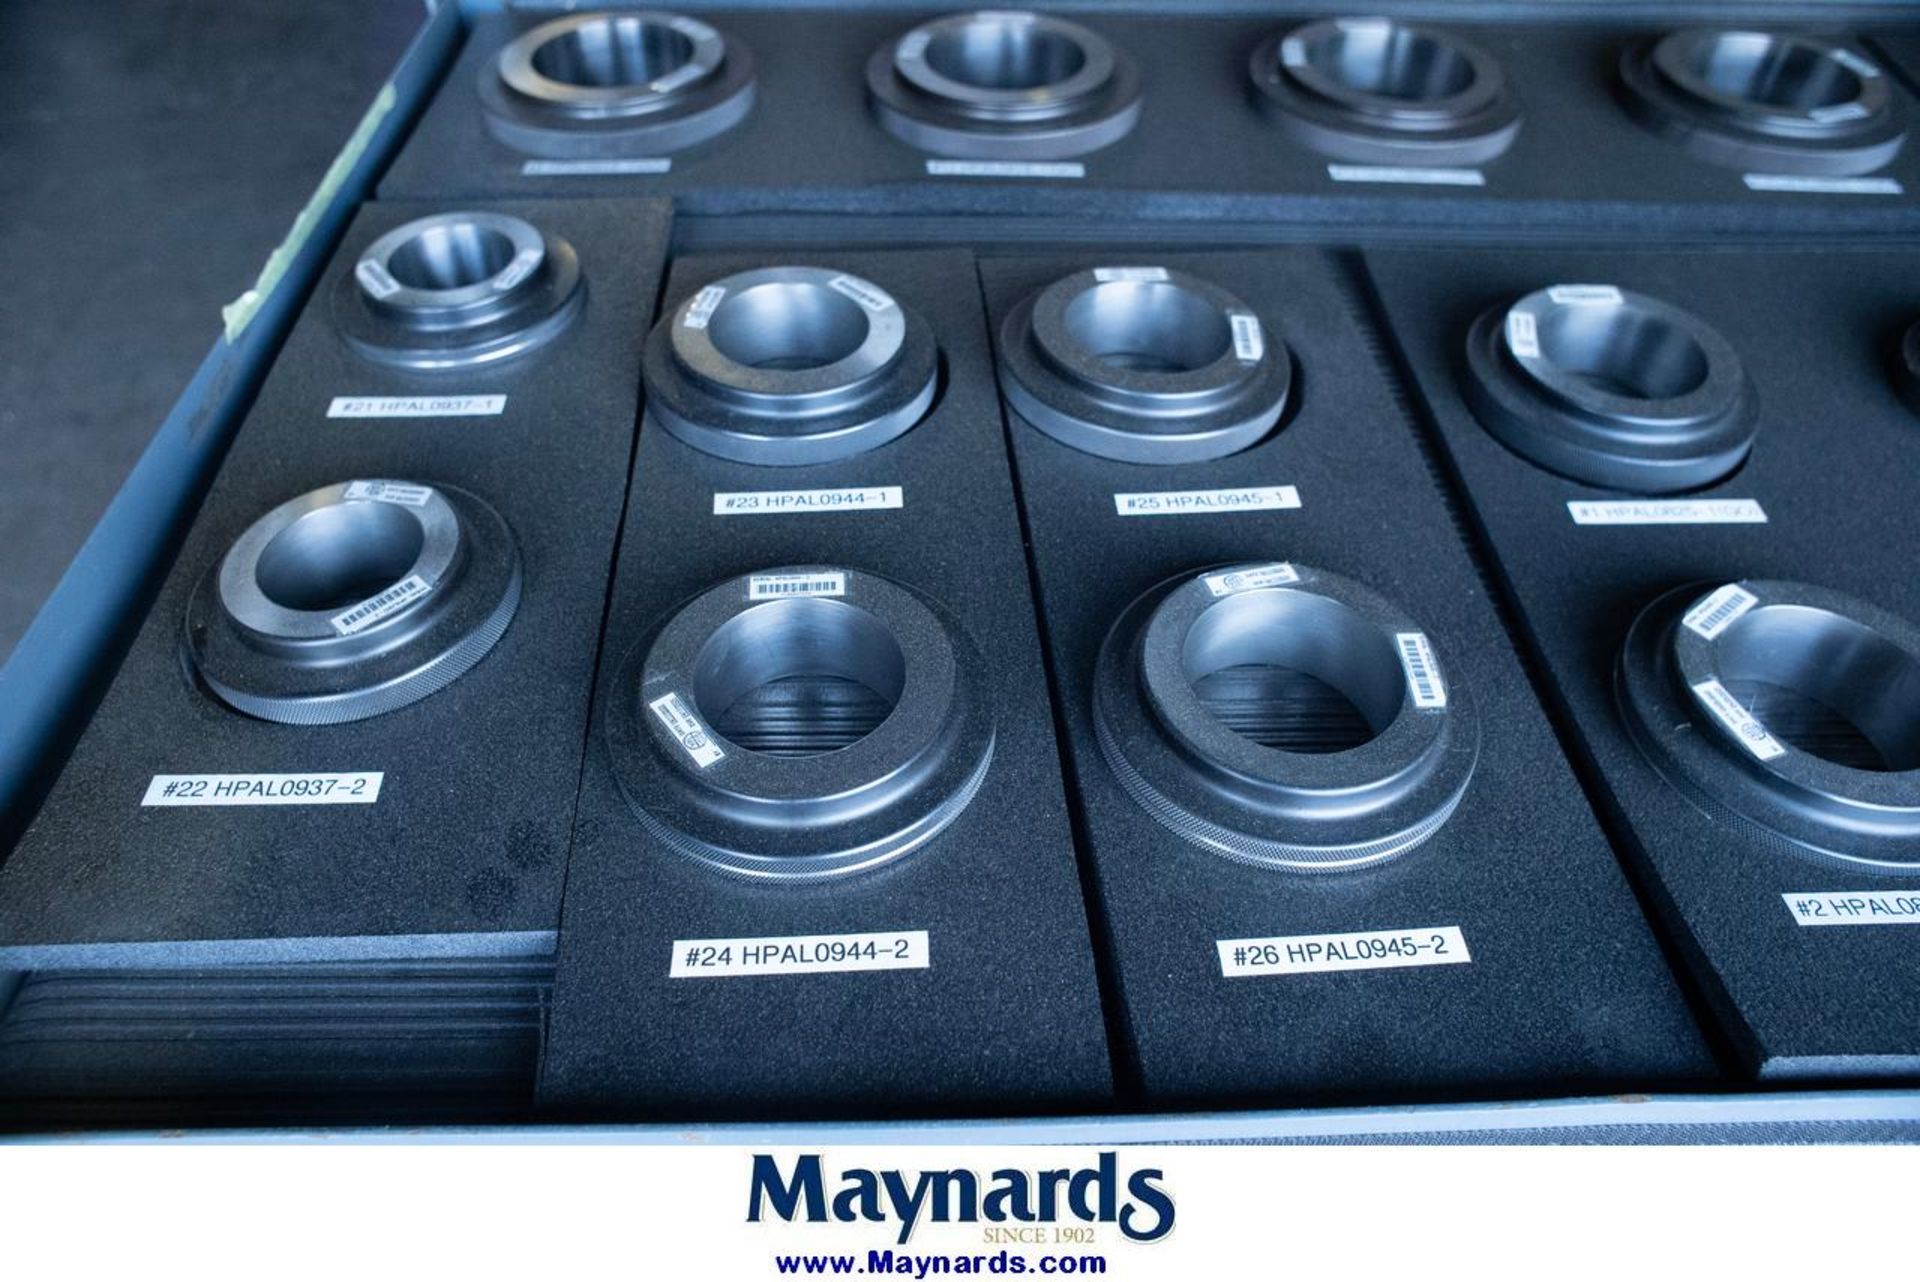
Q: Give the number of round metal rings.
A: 12